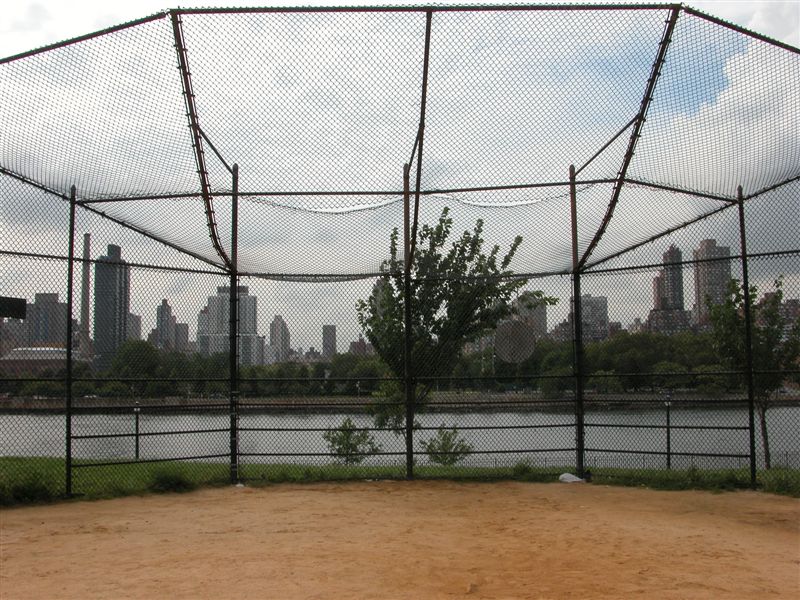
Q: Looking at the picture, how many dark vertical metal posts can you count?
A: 5